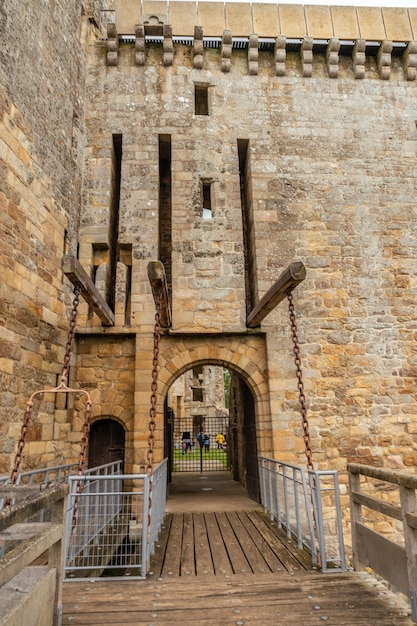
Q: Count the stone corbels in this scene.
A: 12